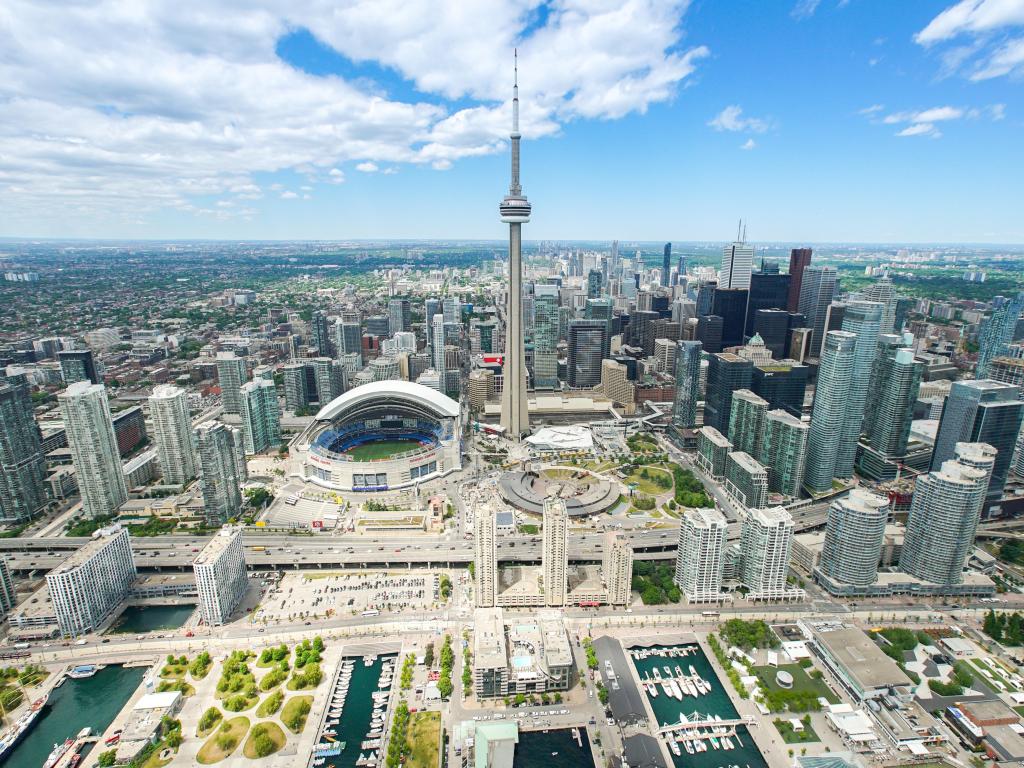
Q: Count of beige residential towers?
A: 3